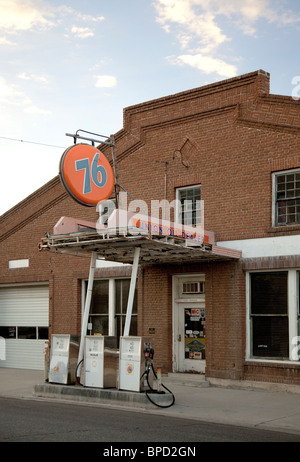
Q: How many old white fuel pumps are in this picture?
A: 3